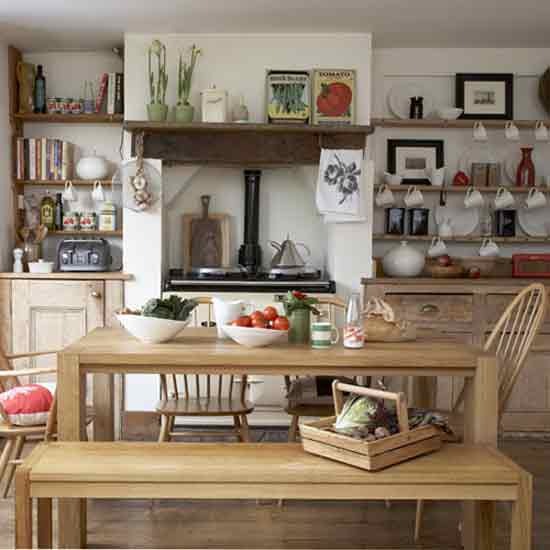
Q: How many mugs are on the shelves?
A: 12